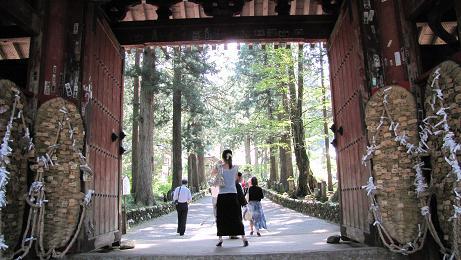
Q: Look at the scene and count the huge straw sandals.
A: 4